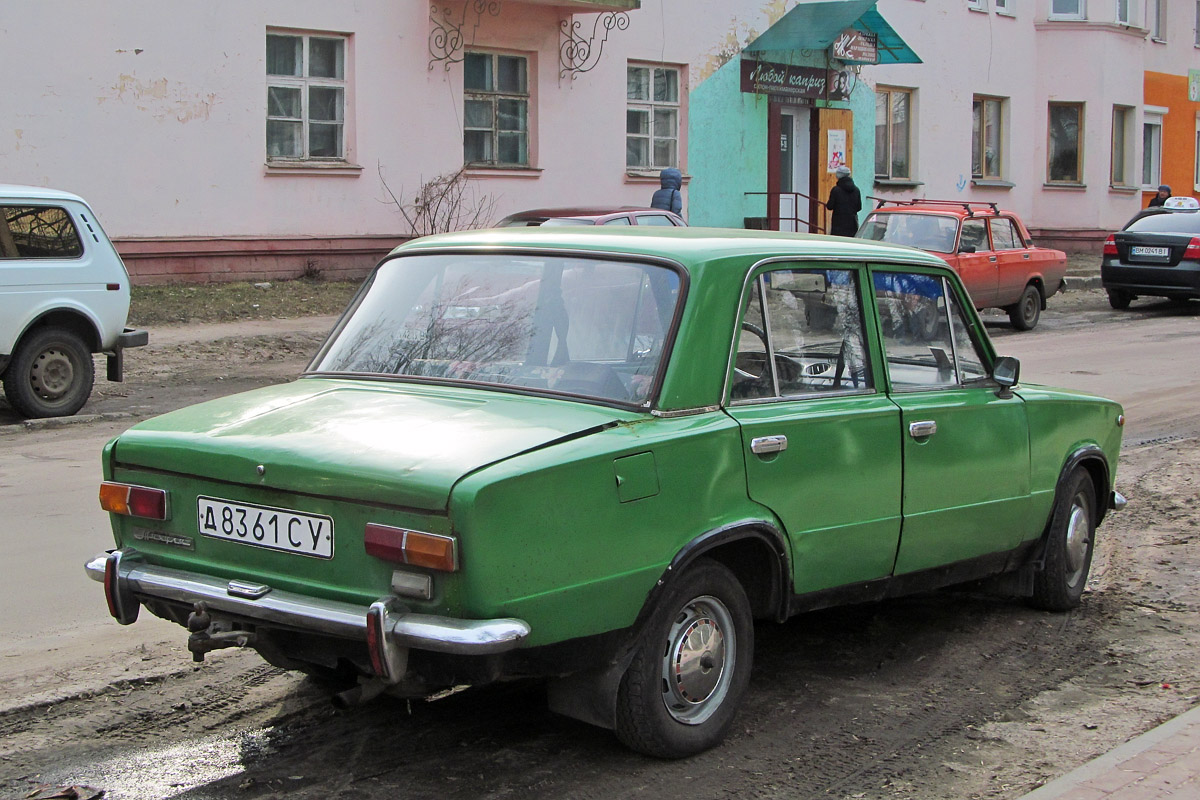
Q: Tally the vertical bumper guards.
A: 2